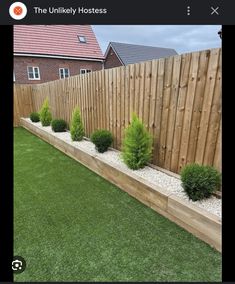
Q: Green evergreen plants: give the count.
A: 7